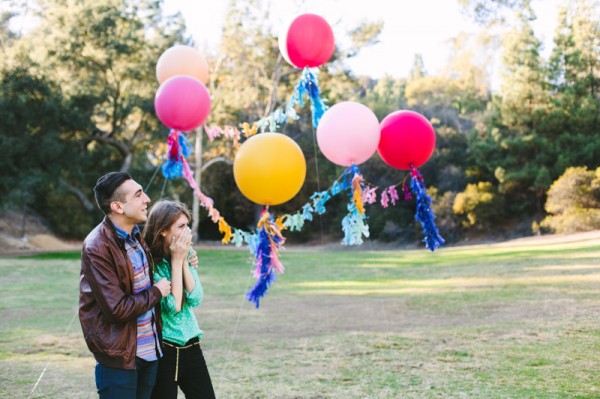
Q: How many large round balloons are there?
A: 6